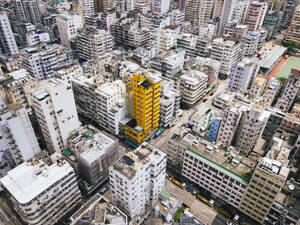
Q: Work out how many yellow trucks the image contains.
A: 3